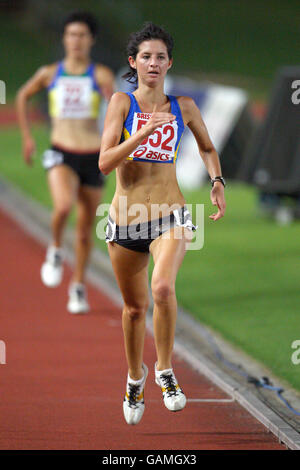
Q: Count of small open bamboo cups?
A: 0